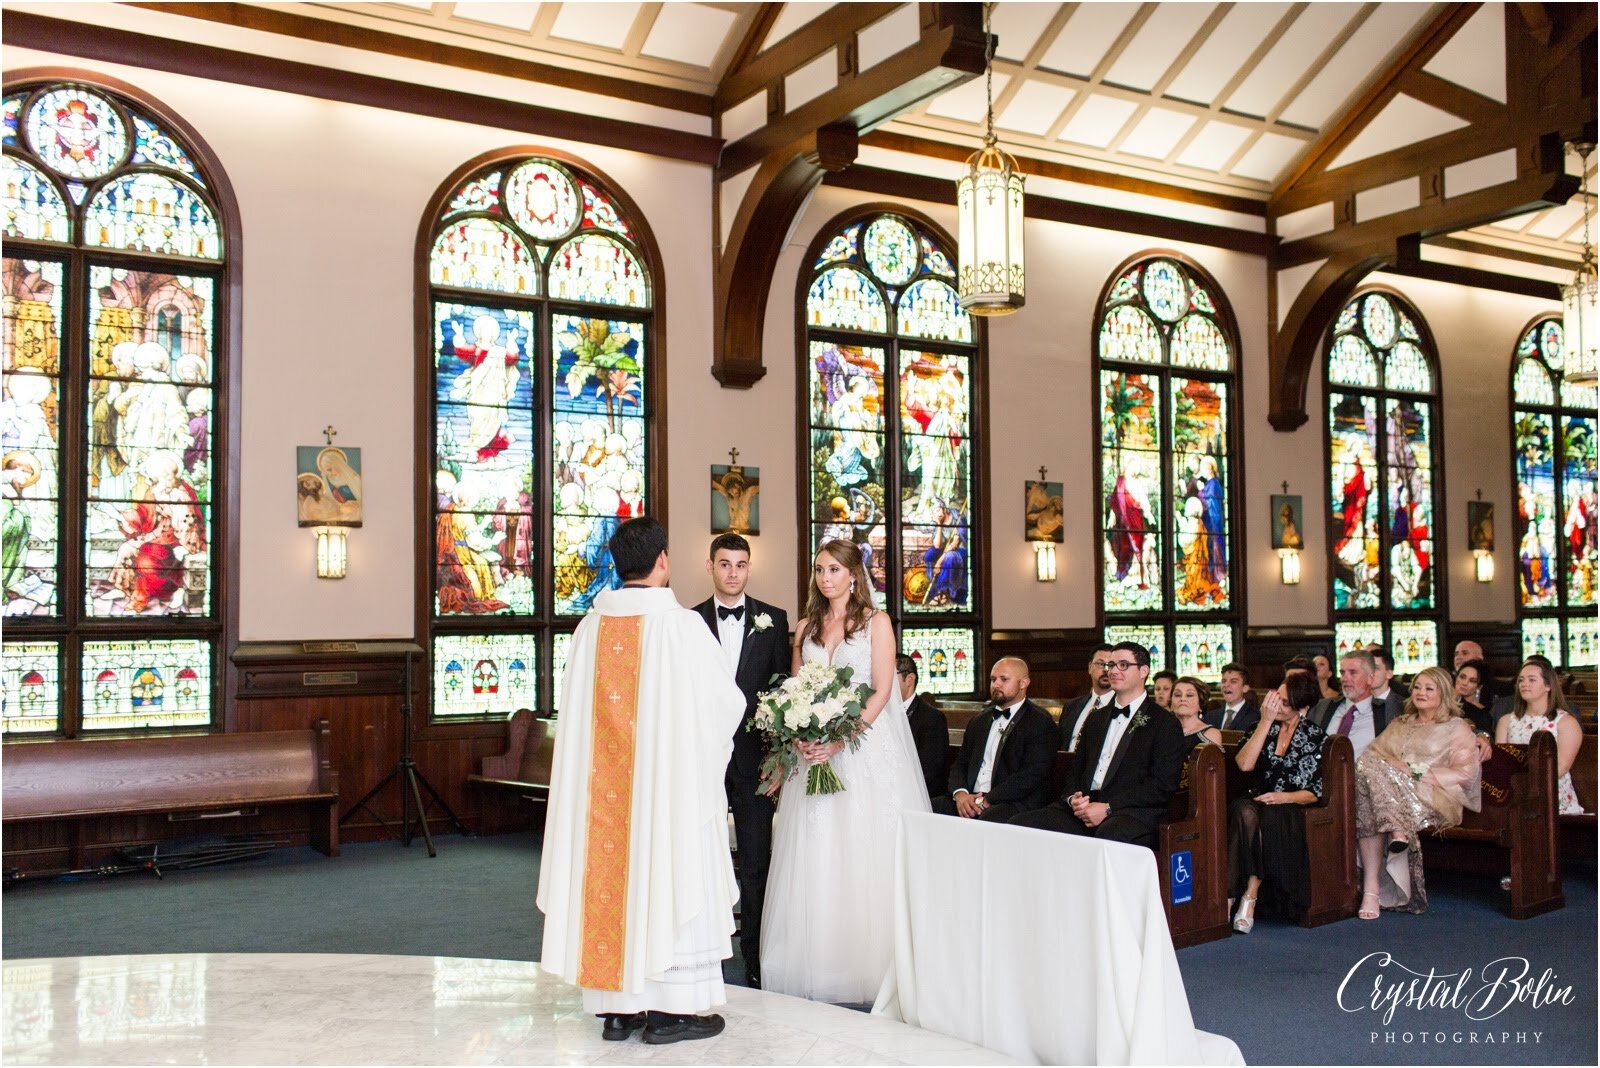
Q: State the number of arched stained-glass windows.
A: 6